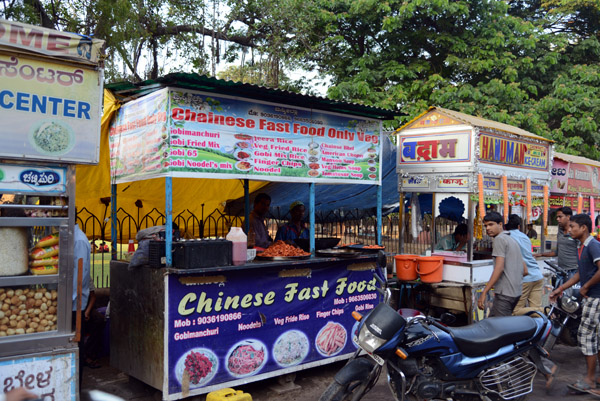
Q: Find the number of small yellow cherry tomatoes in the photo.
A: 0